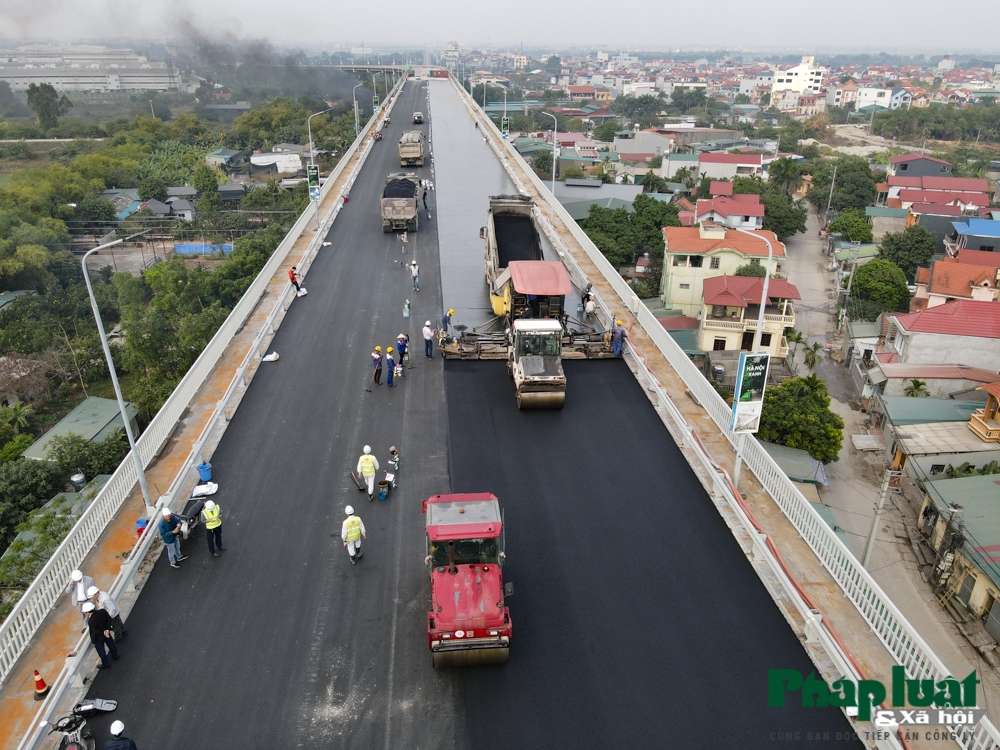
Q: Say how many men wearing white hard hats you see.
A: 10